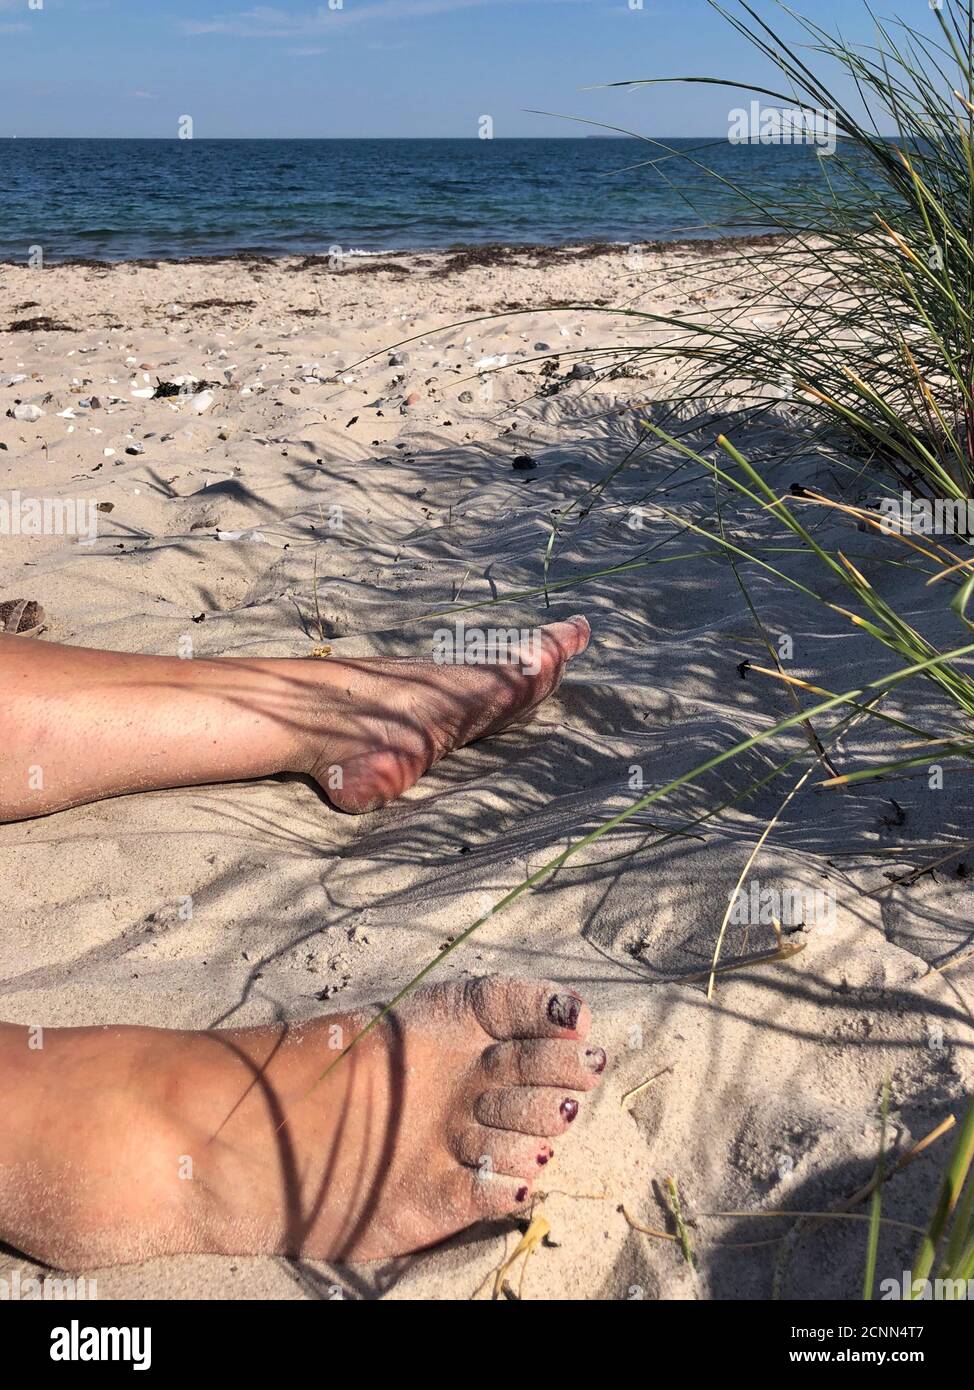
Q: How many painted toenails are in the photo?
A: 5